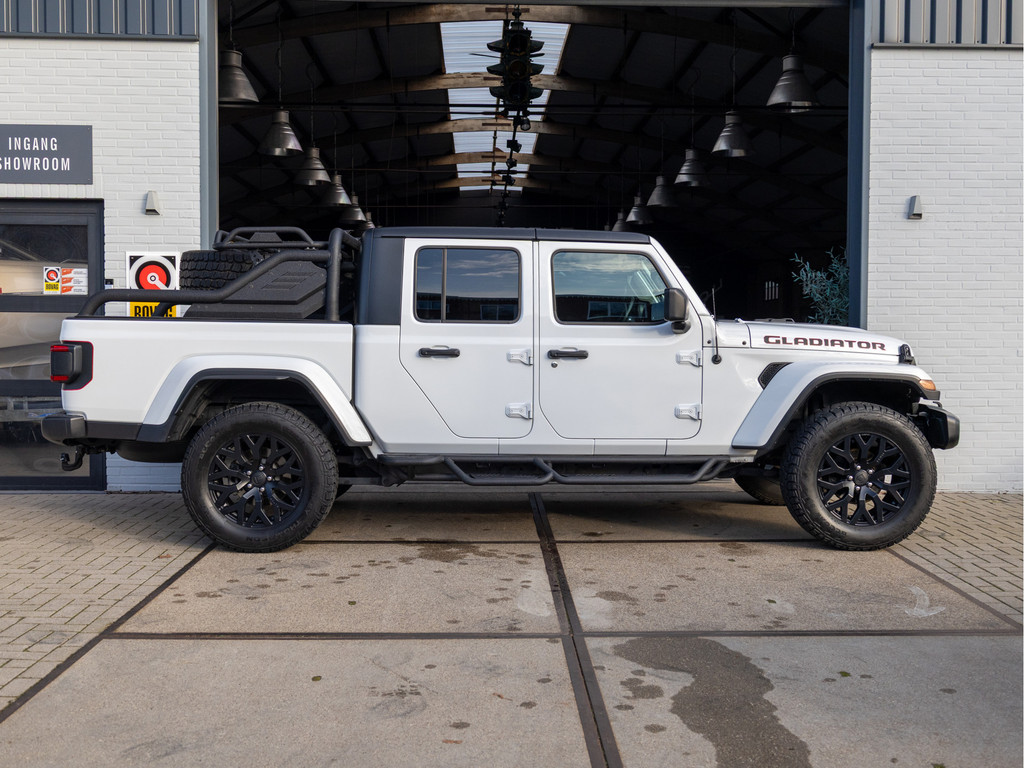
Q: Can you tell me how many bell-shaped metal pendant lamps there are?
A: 12